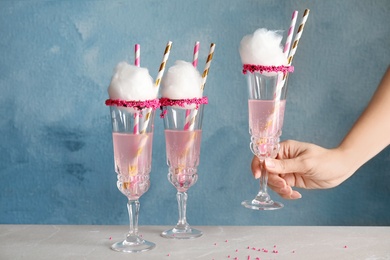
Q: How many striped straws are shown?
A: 6